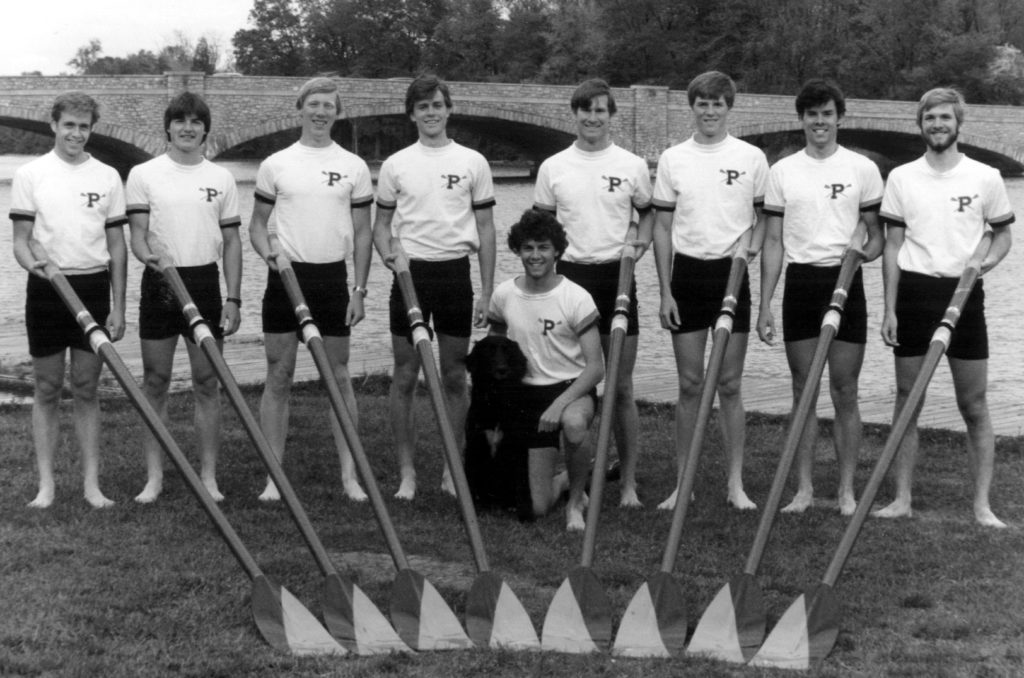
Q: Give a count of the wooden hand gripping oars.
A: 8